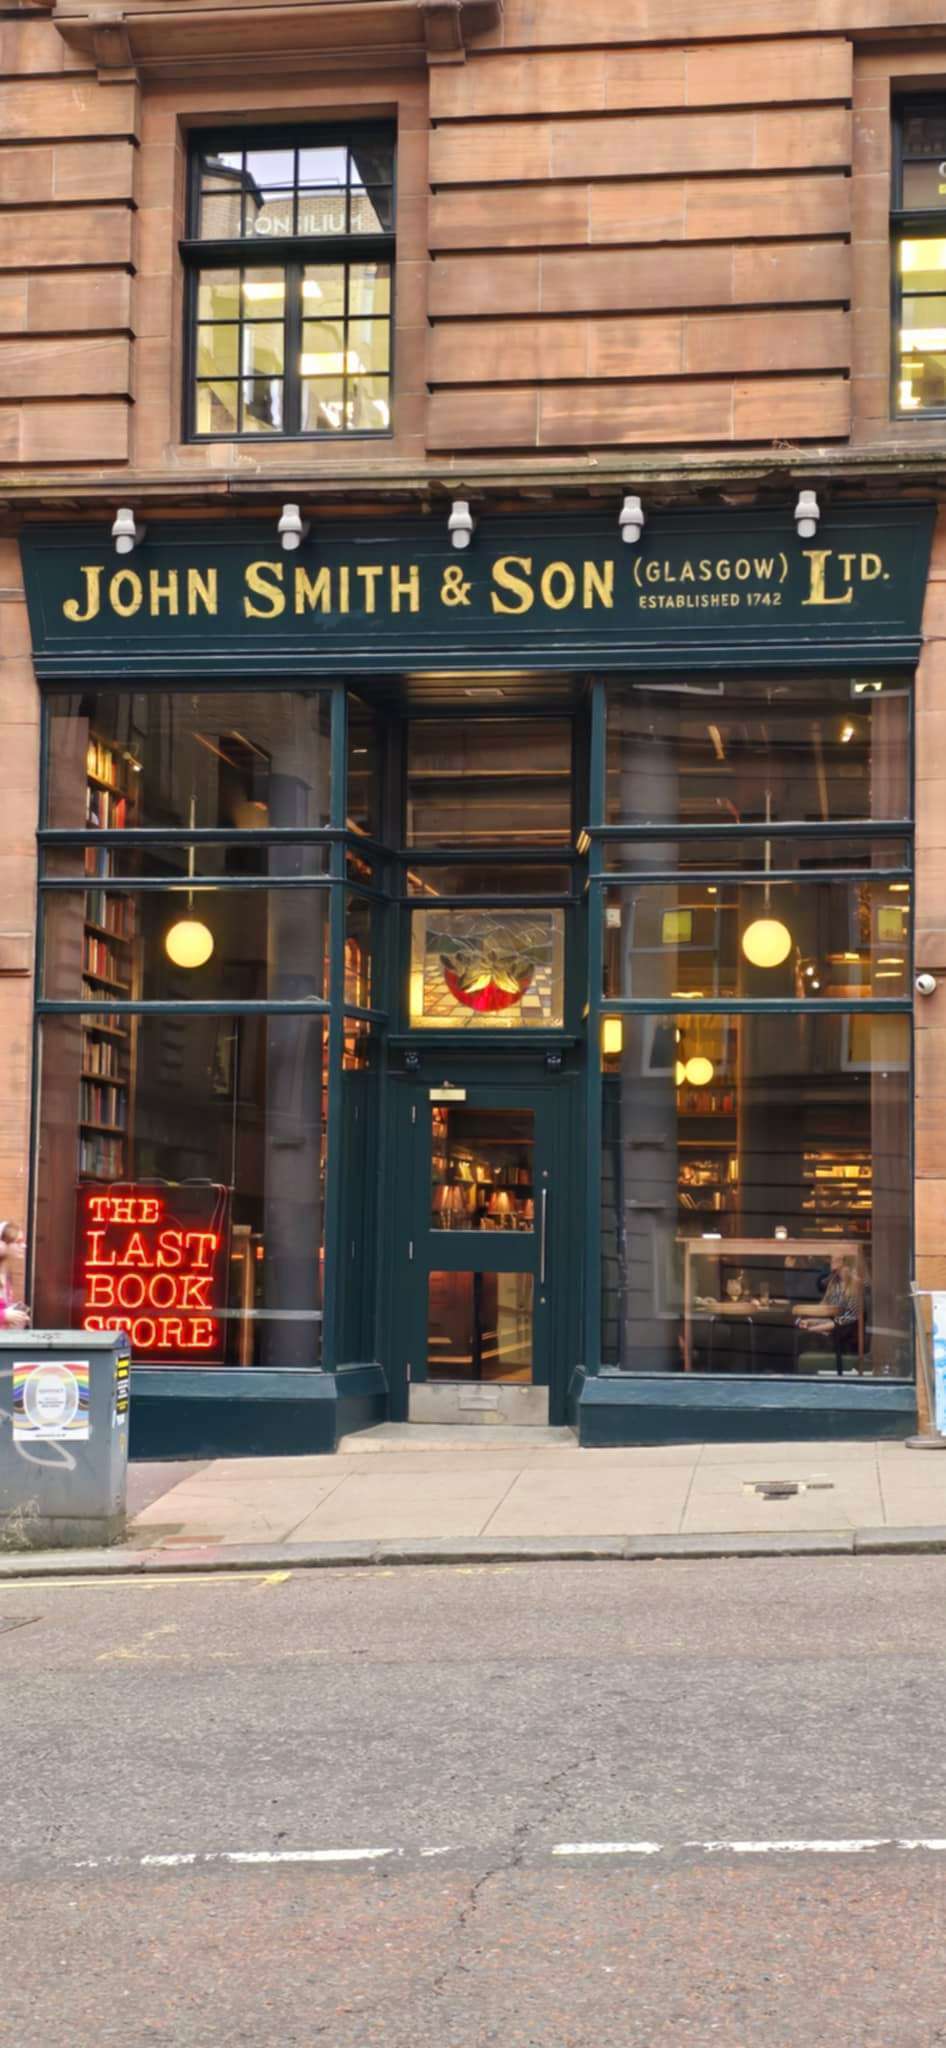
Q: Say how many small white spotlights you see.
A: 5